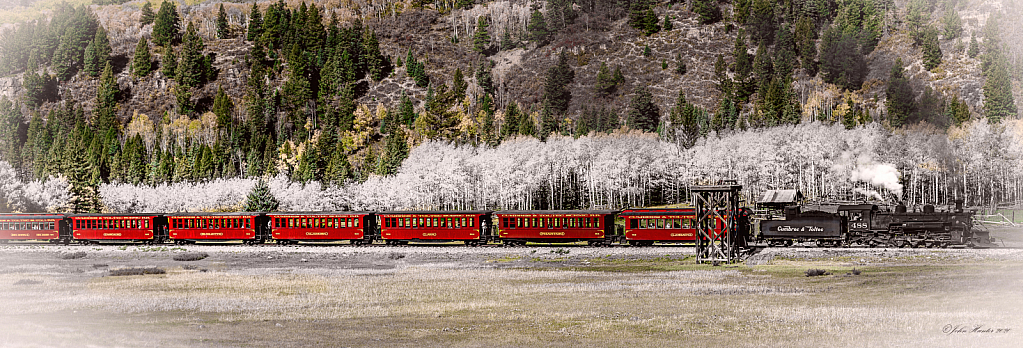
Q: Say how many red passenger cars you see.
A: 7